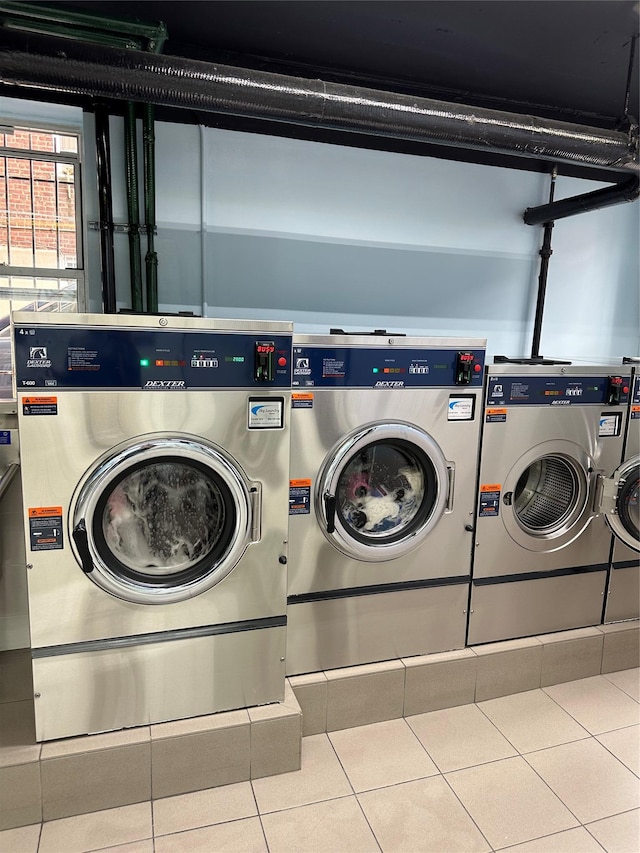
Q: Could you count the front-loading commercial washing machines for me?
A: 4